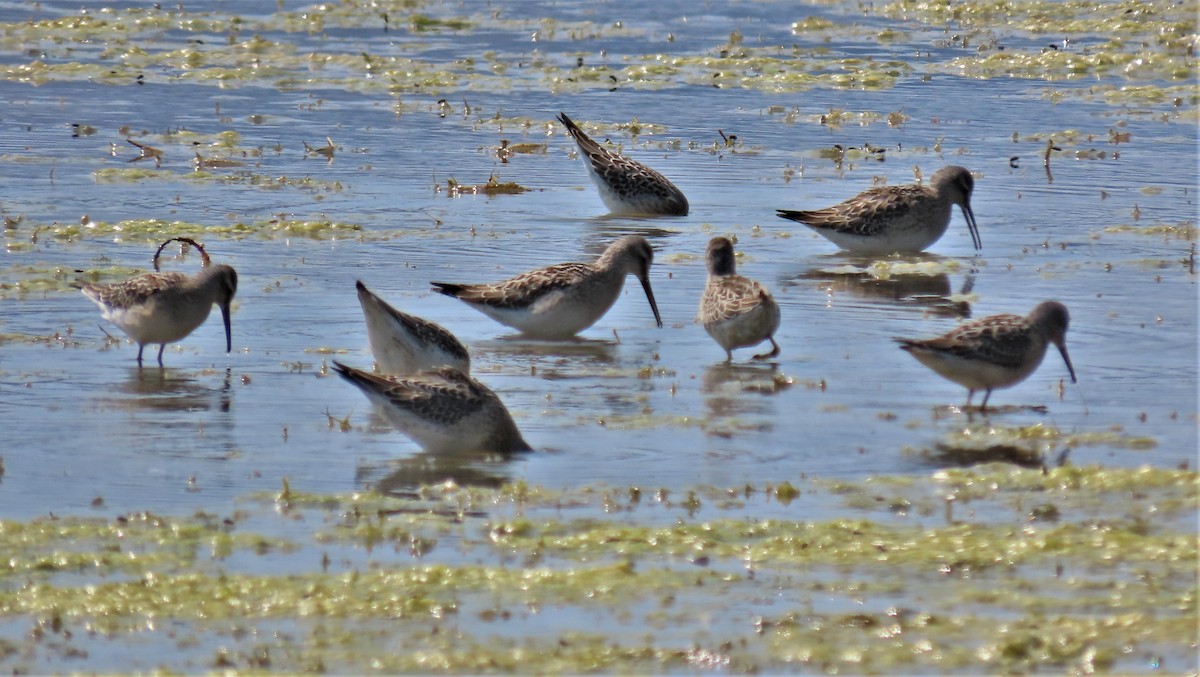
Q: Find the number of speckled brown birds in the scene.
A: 8